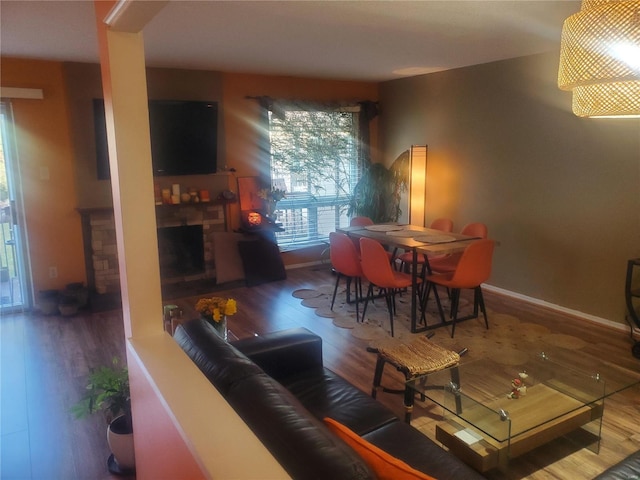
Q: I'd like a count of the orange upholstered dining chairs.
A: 6